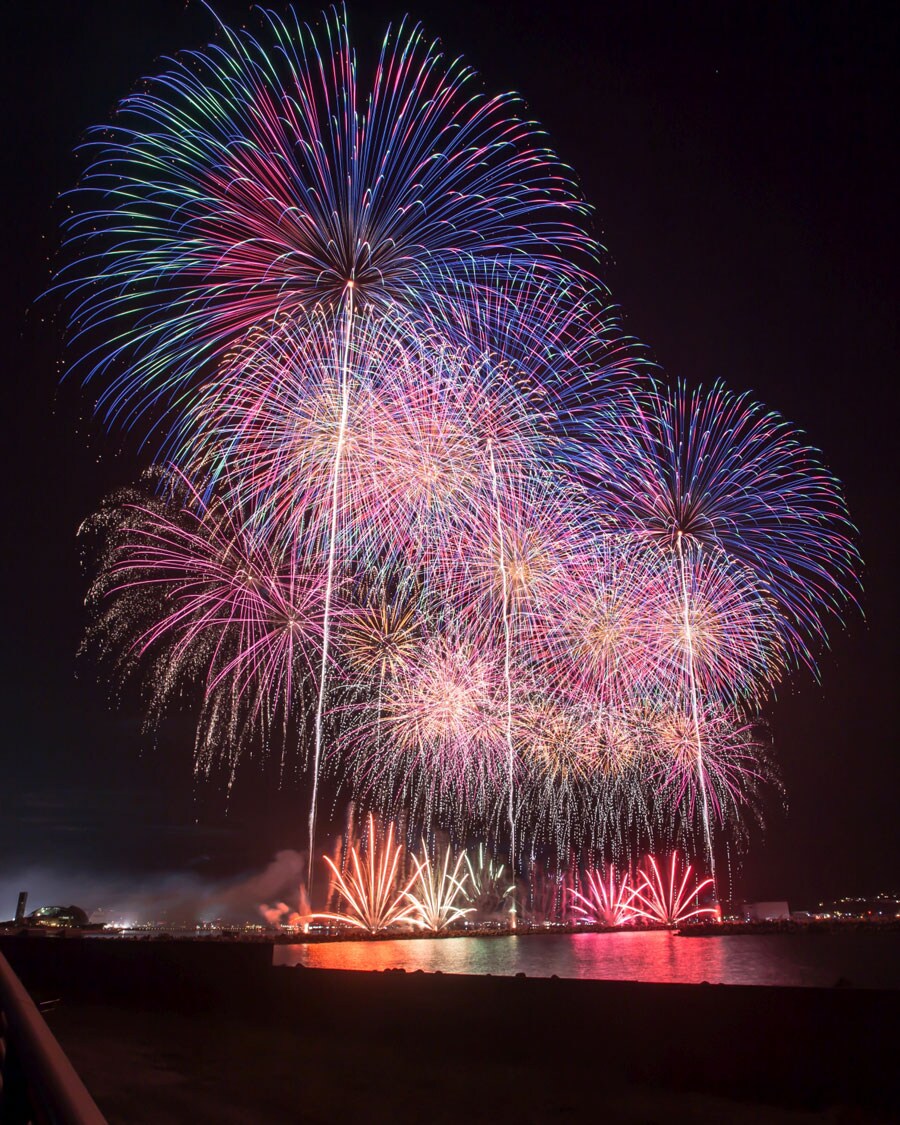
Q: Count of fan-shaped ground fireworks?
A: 5